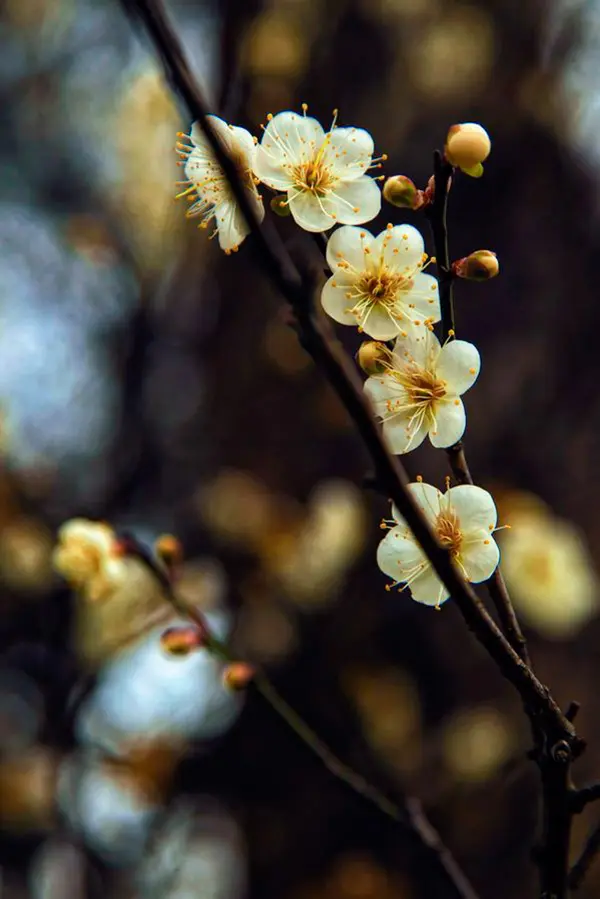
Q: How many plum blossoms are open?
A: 5